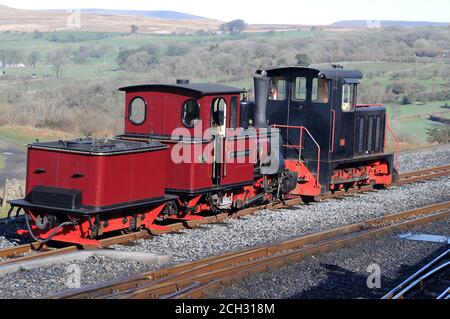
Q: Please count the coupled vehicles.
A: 3